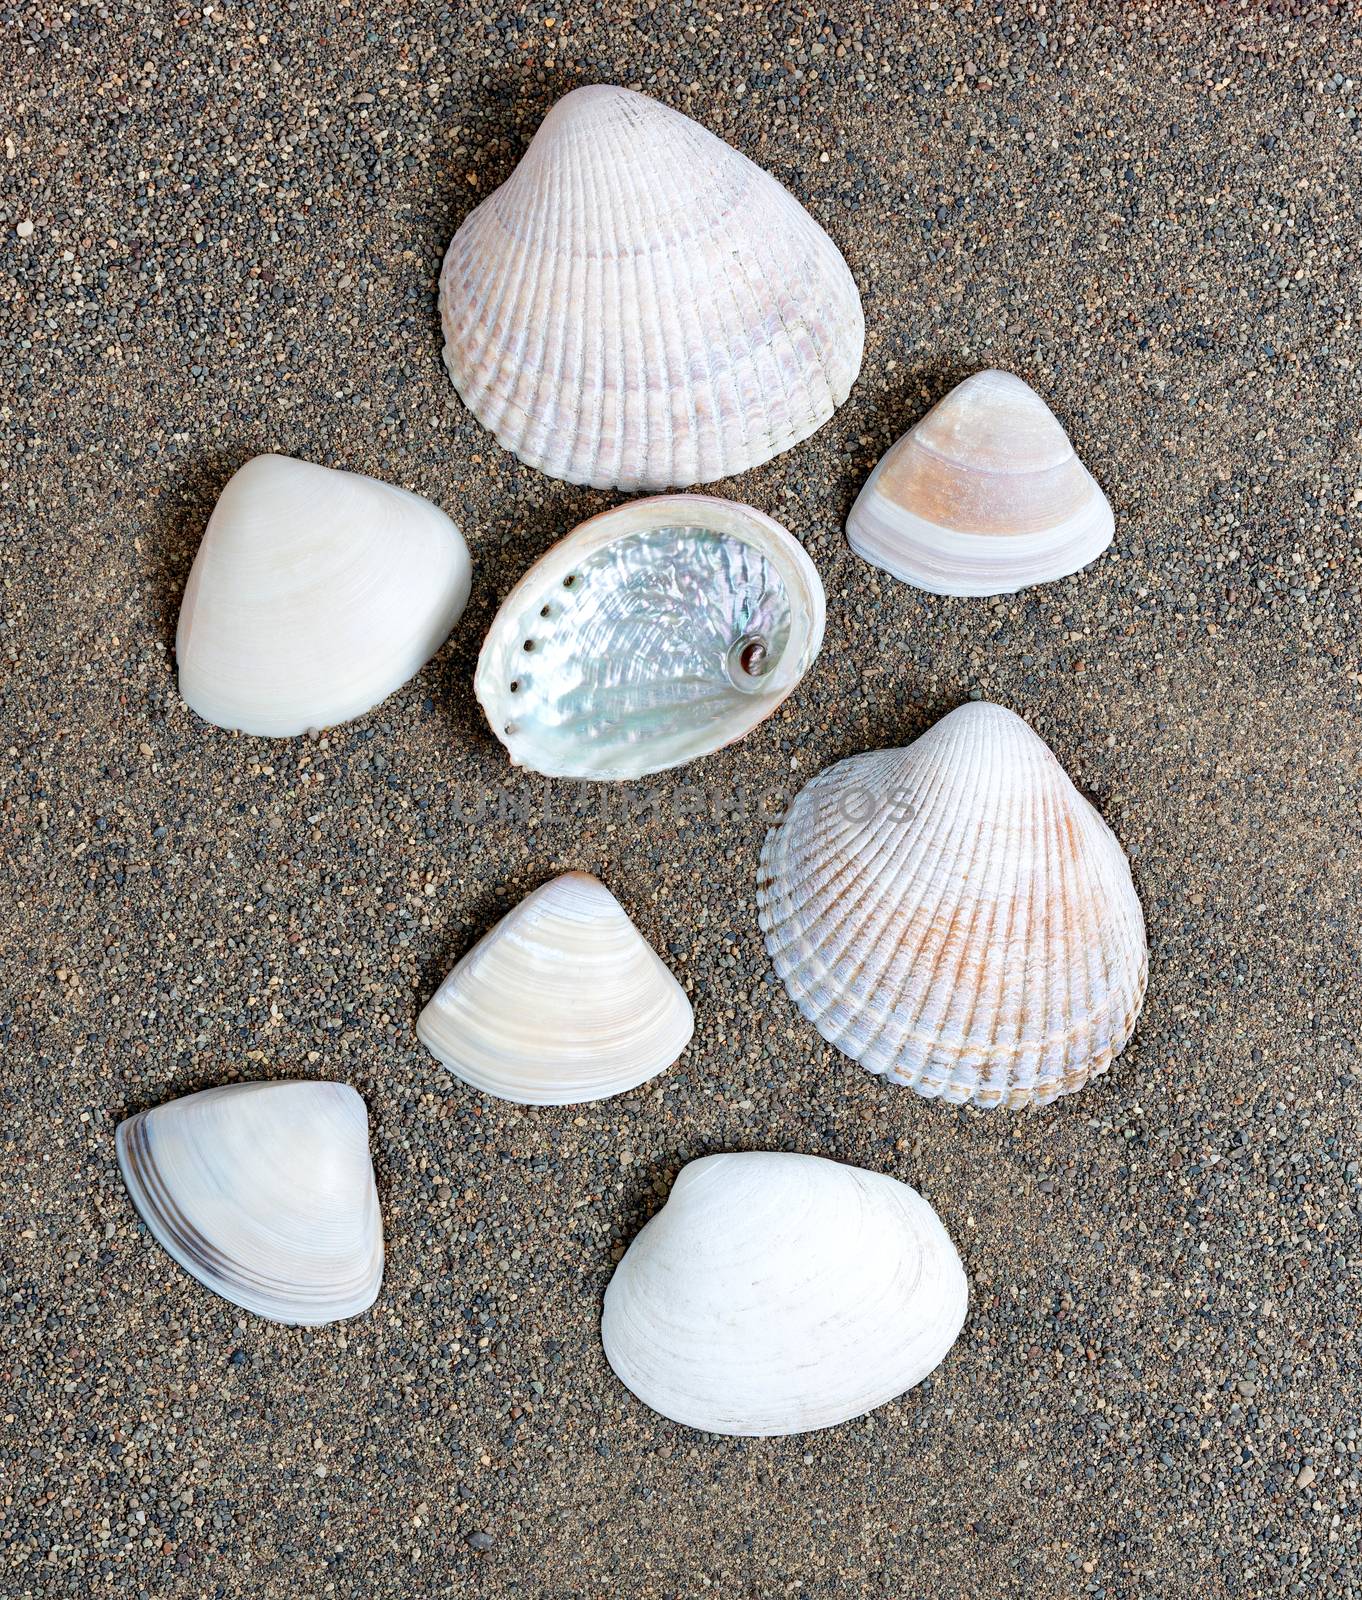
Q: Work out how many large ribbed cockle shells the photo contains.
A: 2